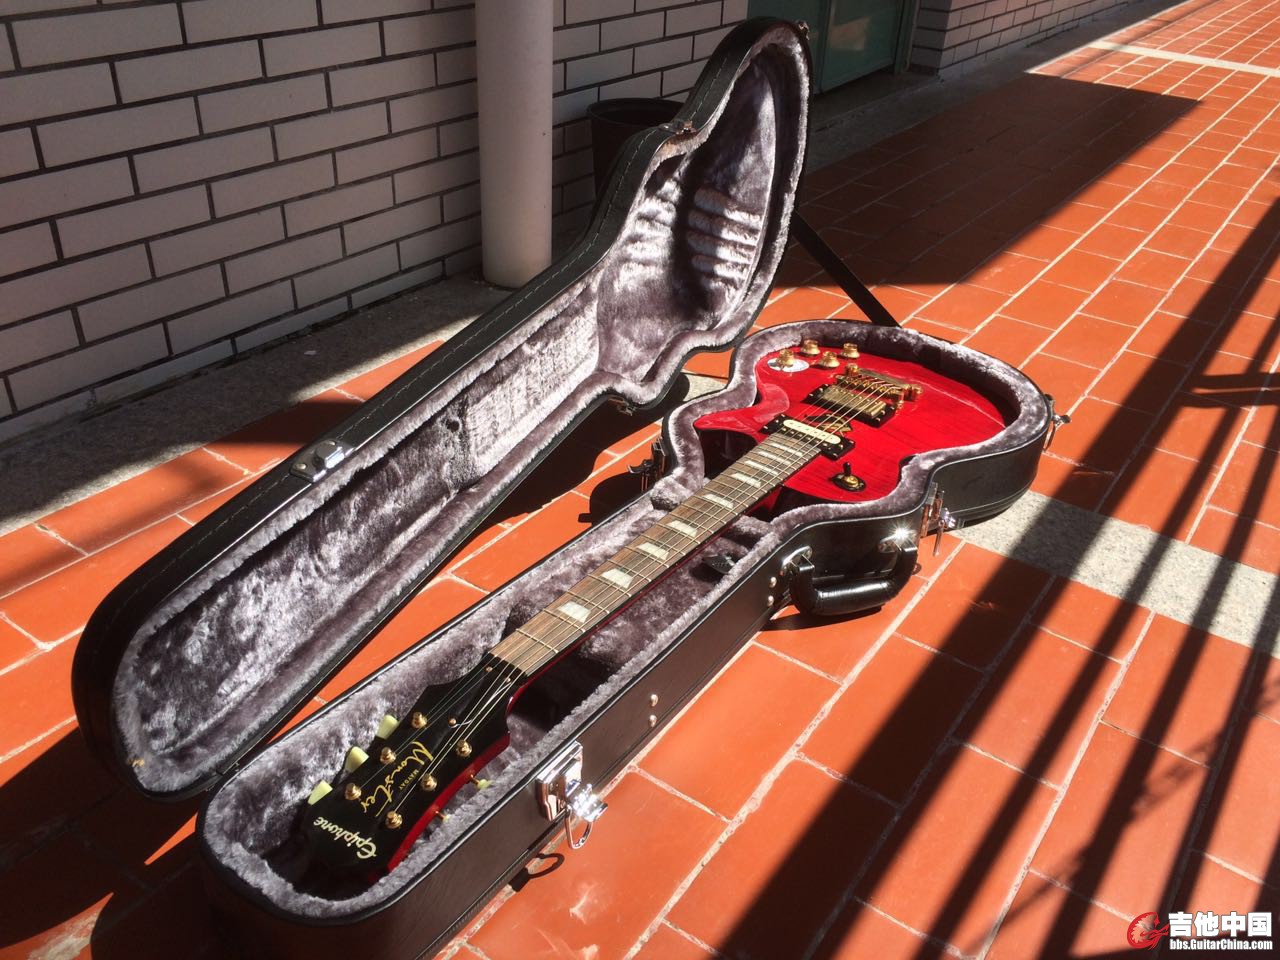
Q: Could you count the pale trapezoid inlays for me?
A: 9